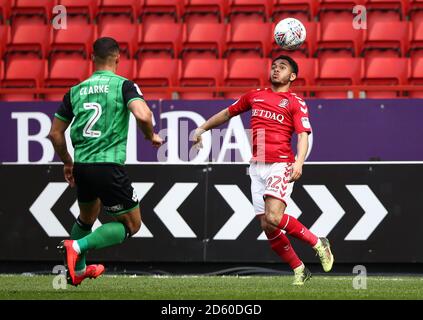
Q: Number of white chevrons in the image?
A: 8